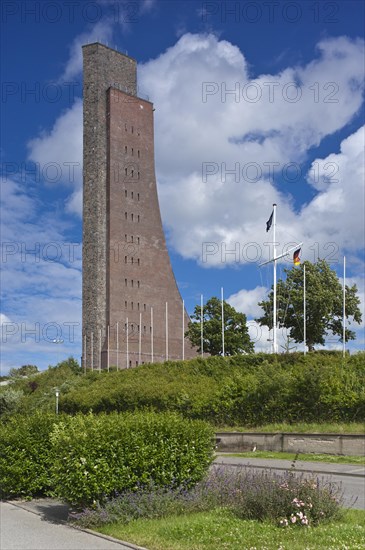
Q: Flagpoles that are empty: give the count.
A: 14